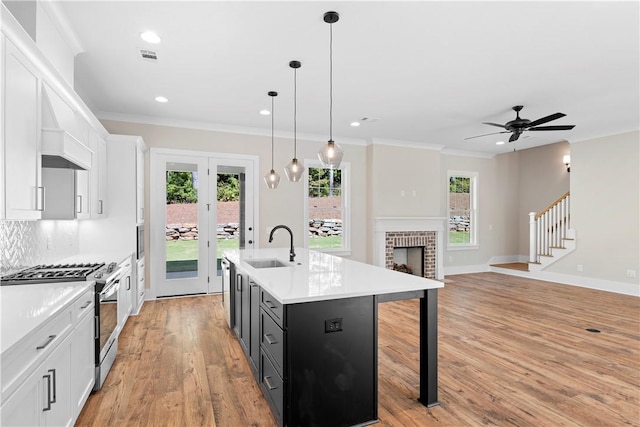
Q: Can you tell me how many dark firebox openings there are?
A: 1